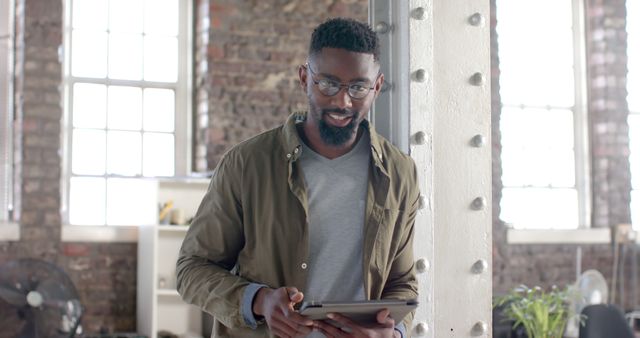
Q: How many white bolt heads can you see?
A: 12